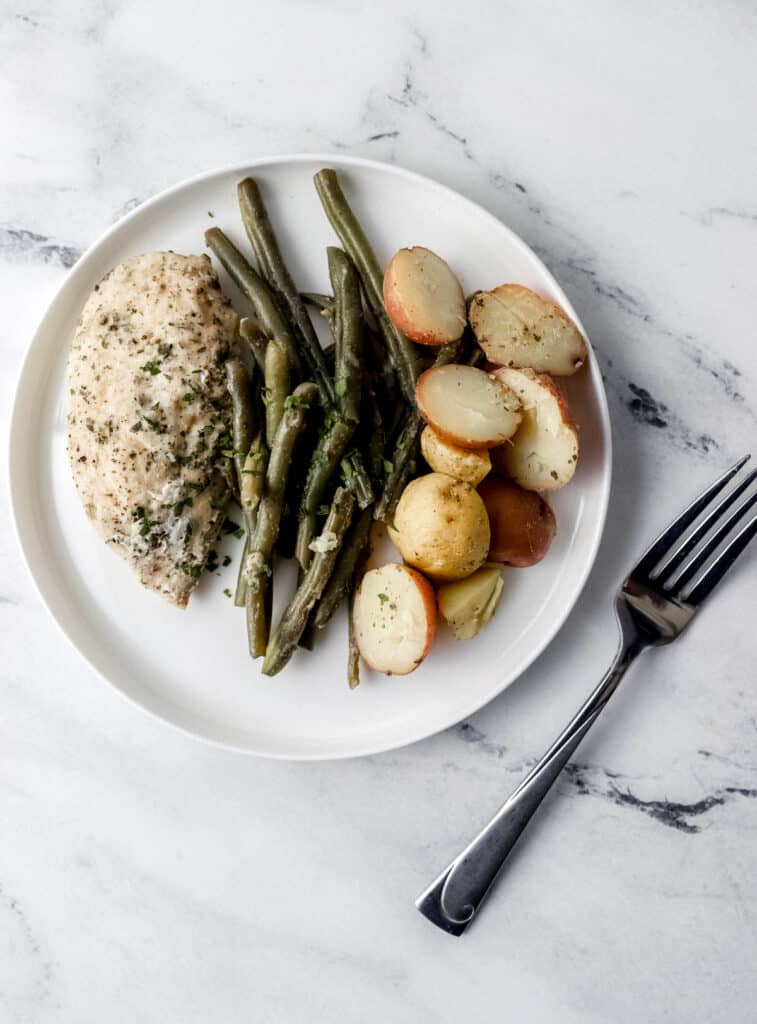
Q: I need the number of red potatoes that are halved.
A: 5